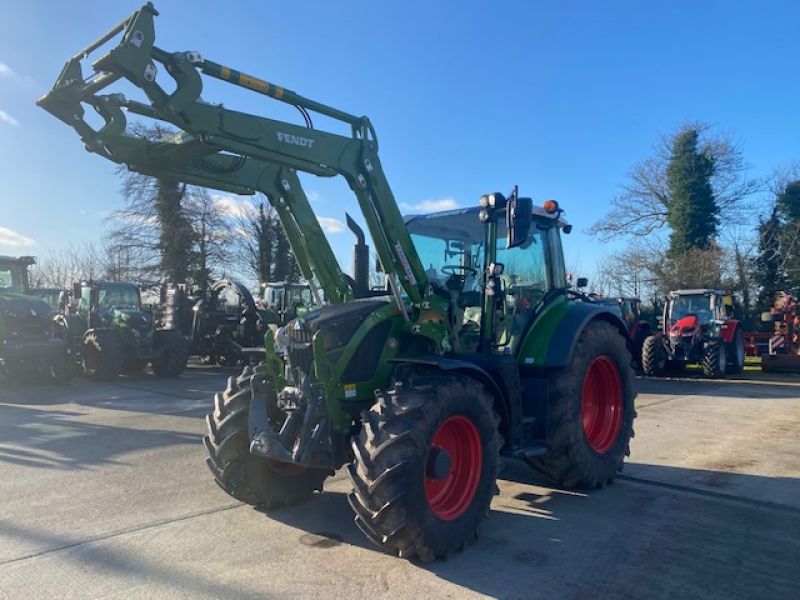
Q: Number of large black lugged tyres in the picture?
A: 3